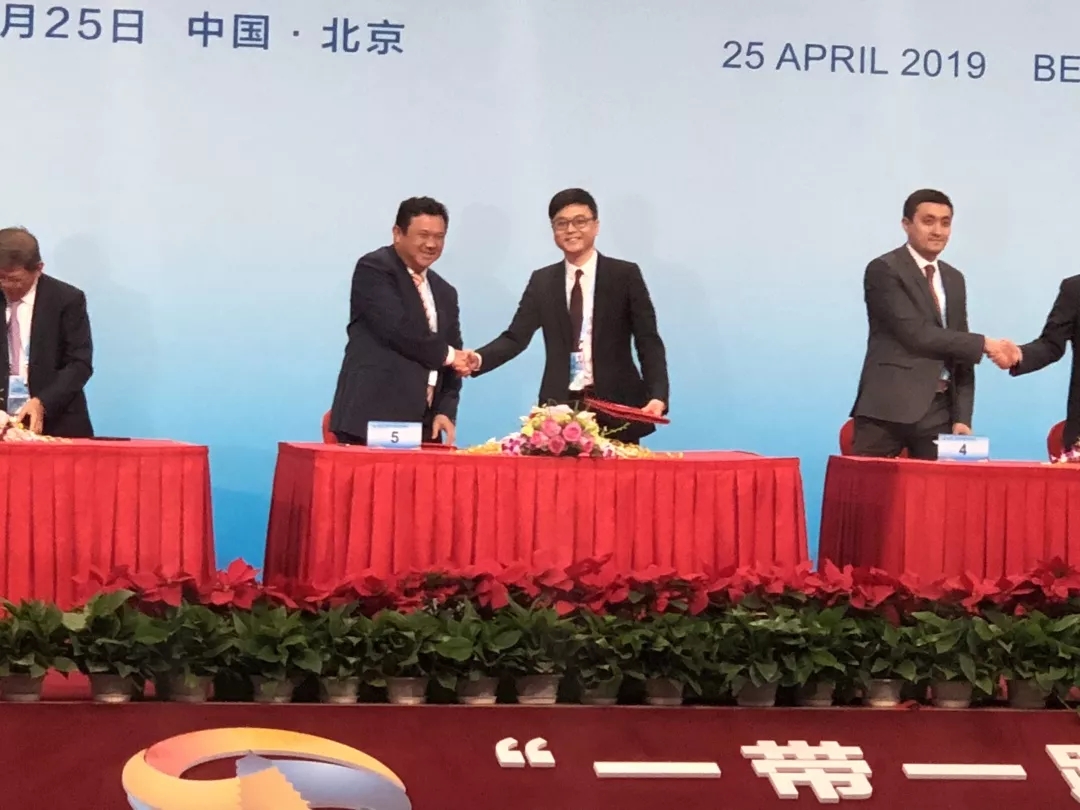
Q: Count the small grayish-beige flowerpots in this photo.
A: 15